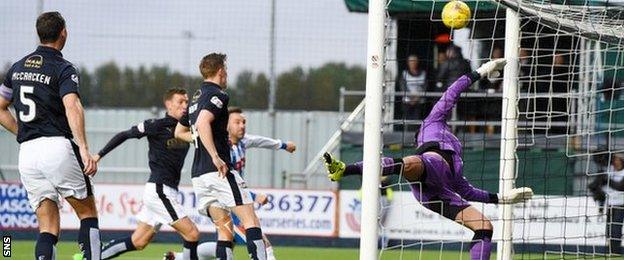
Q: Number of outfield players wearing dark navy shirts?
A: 3